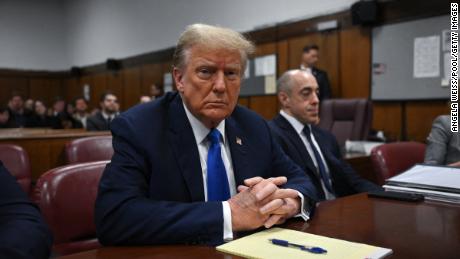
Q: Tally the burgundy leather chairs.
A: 5